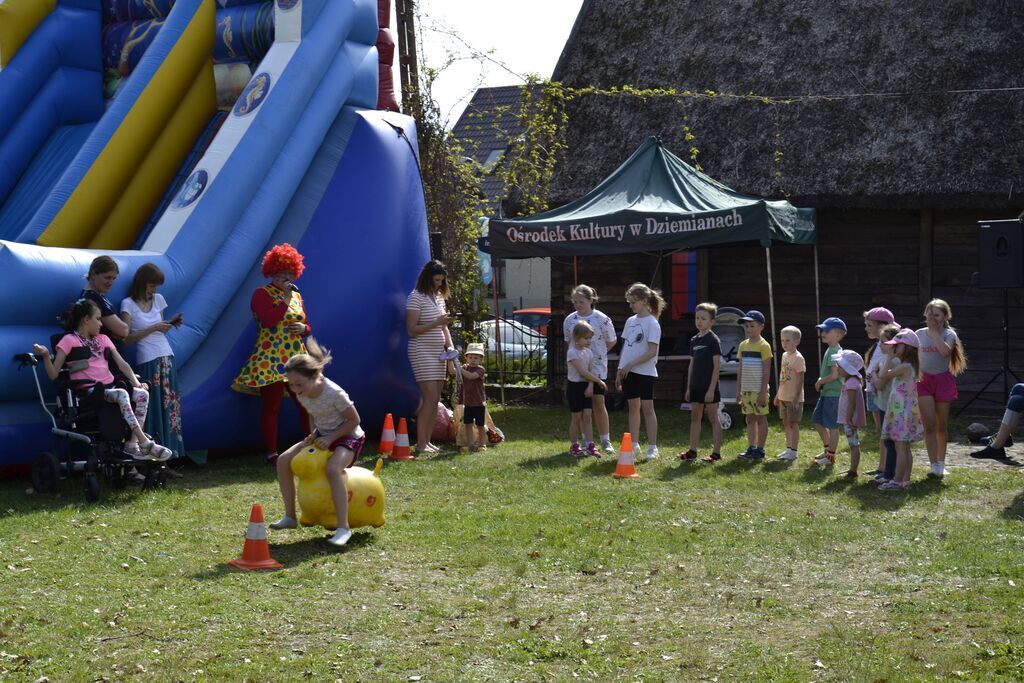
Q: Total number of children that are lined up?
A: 12